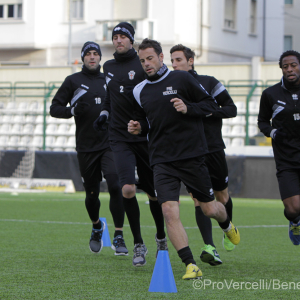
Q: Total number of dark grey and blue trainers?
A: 2